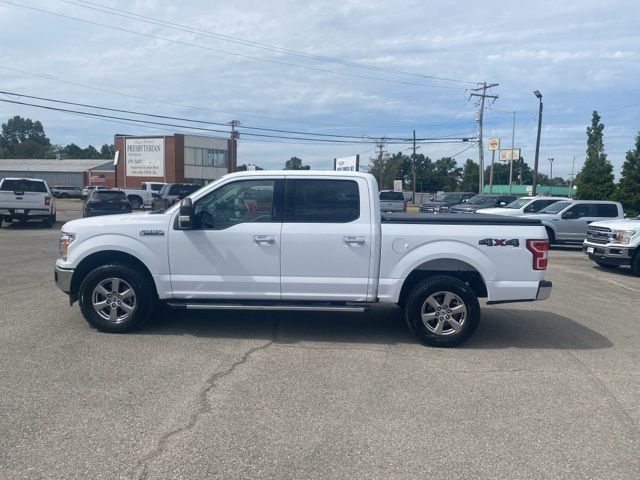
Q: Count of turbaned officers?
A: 0